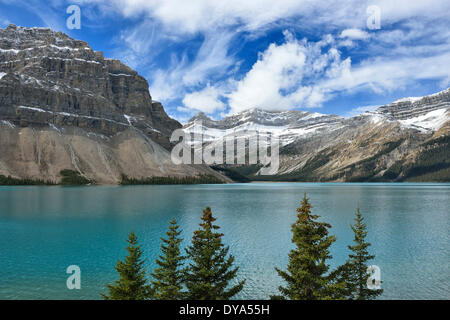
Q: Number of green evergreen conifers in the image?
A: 5